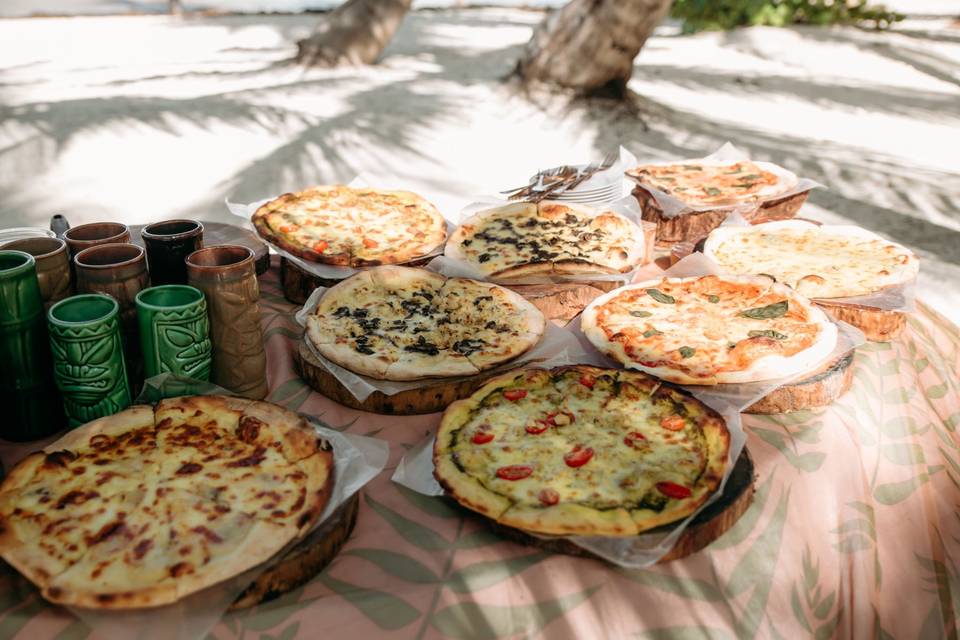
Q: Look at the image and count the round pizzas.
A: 8